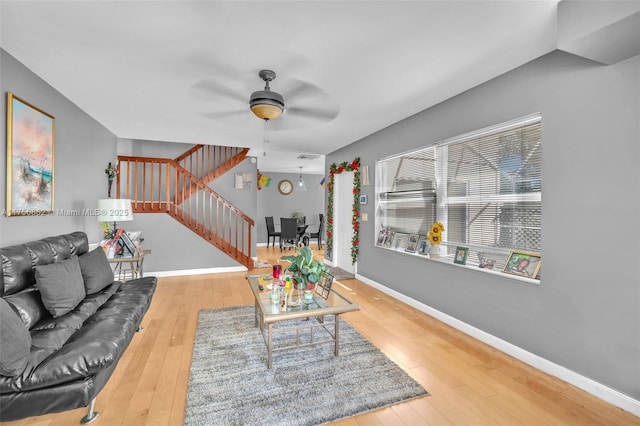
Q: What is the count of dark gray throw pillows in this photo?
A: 3